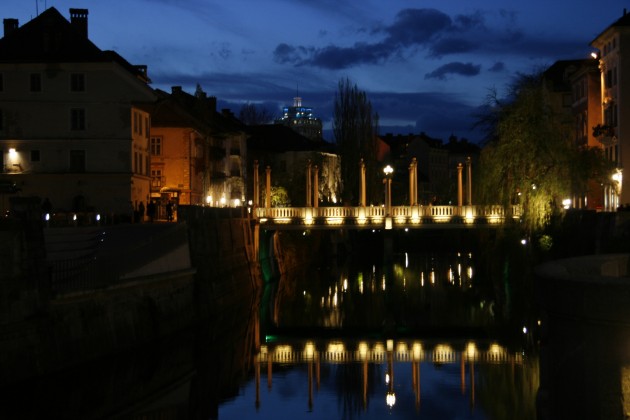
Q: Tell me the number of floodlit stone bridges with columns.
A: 1